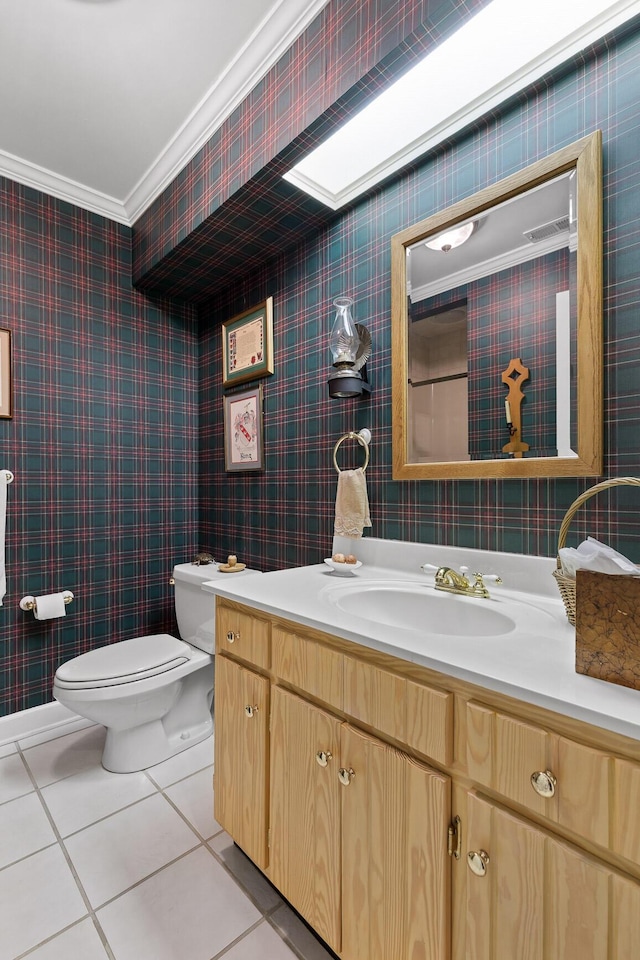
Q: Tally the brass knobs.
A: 6